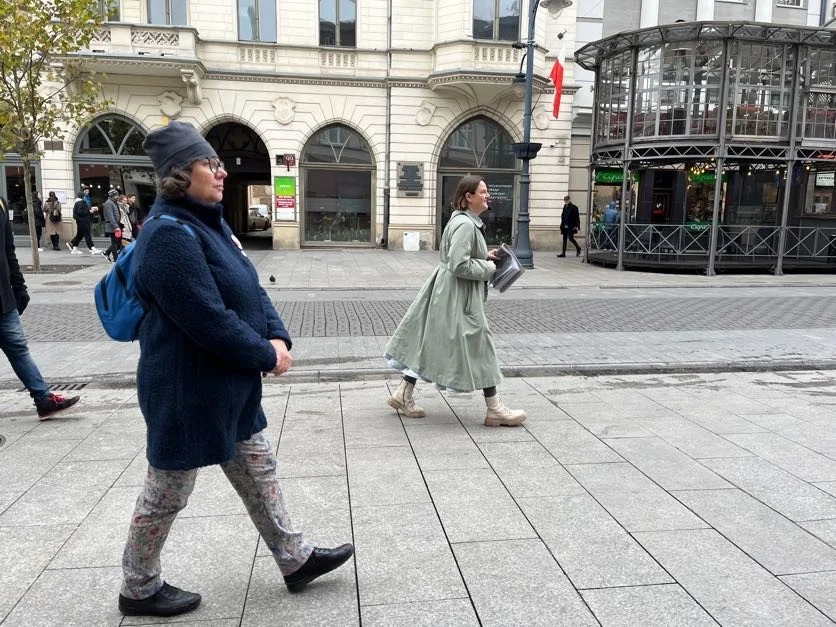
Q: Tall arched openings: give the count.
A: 4